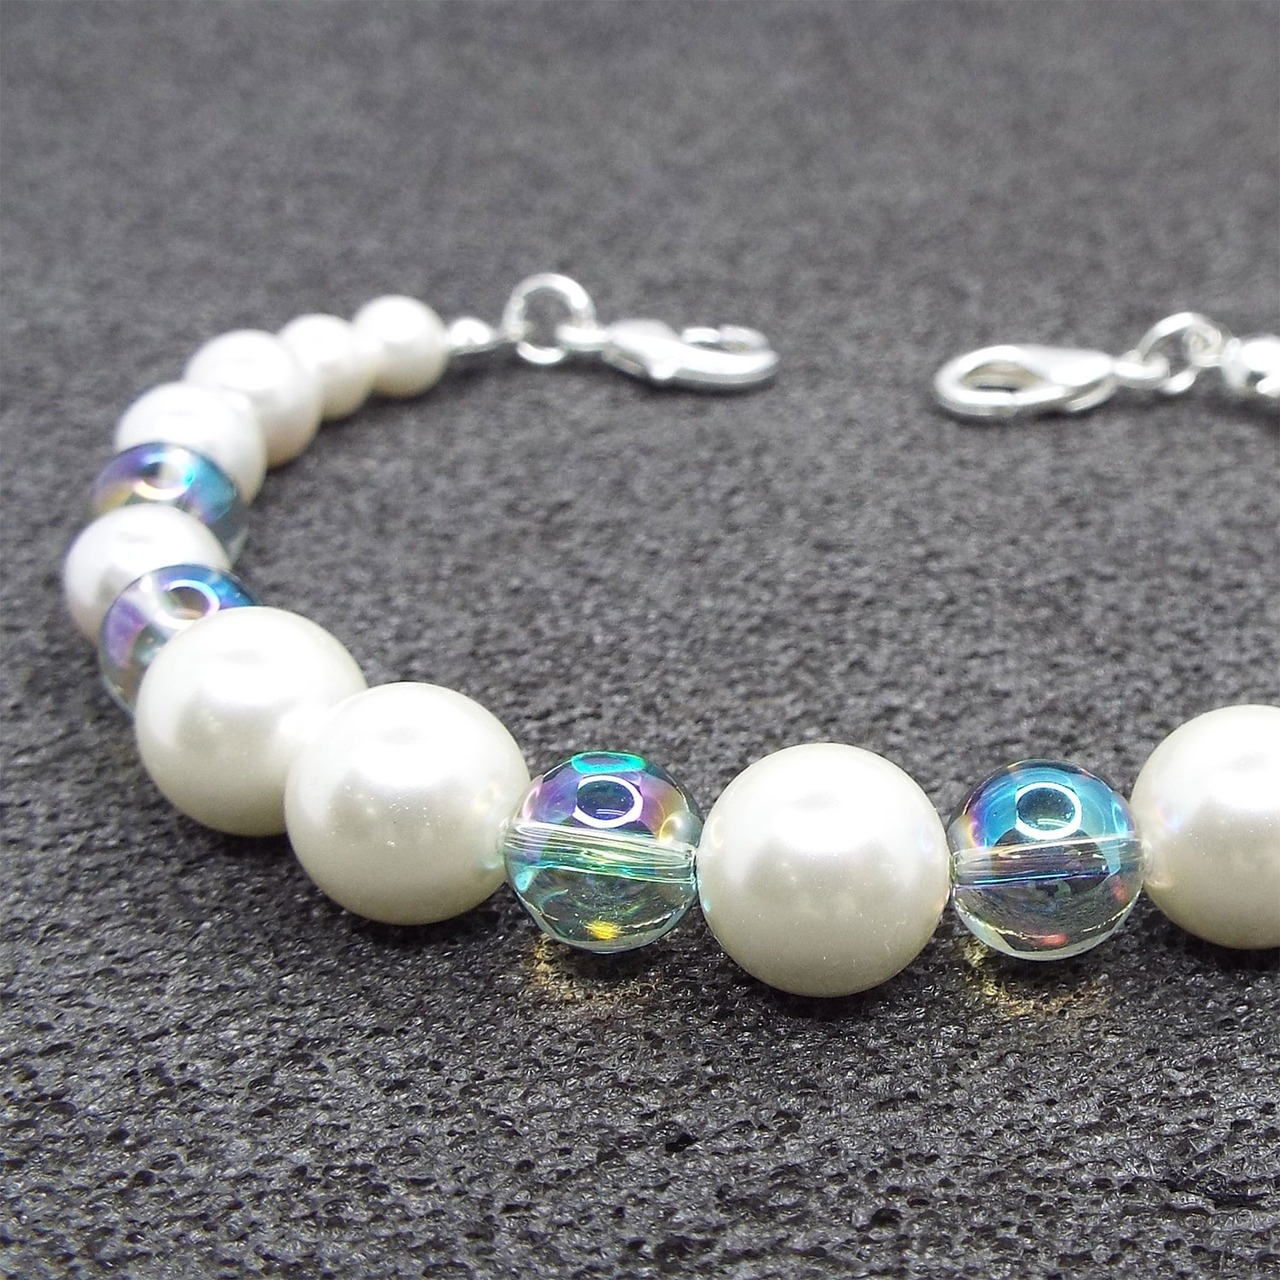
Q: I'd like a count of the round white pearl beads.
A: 9